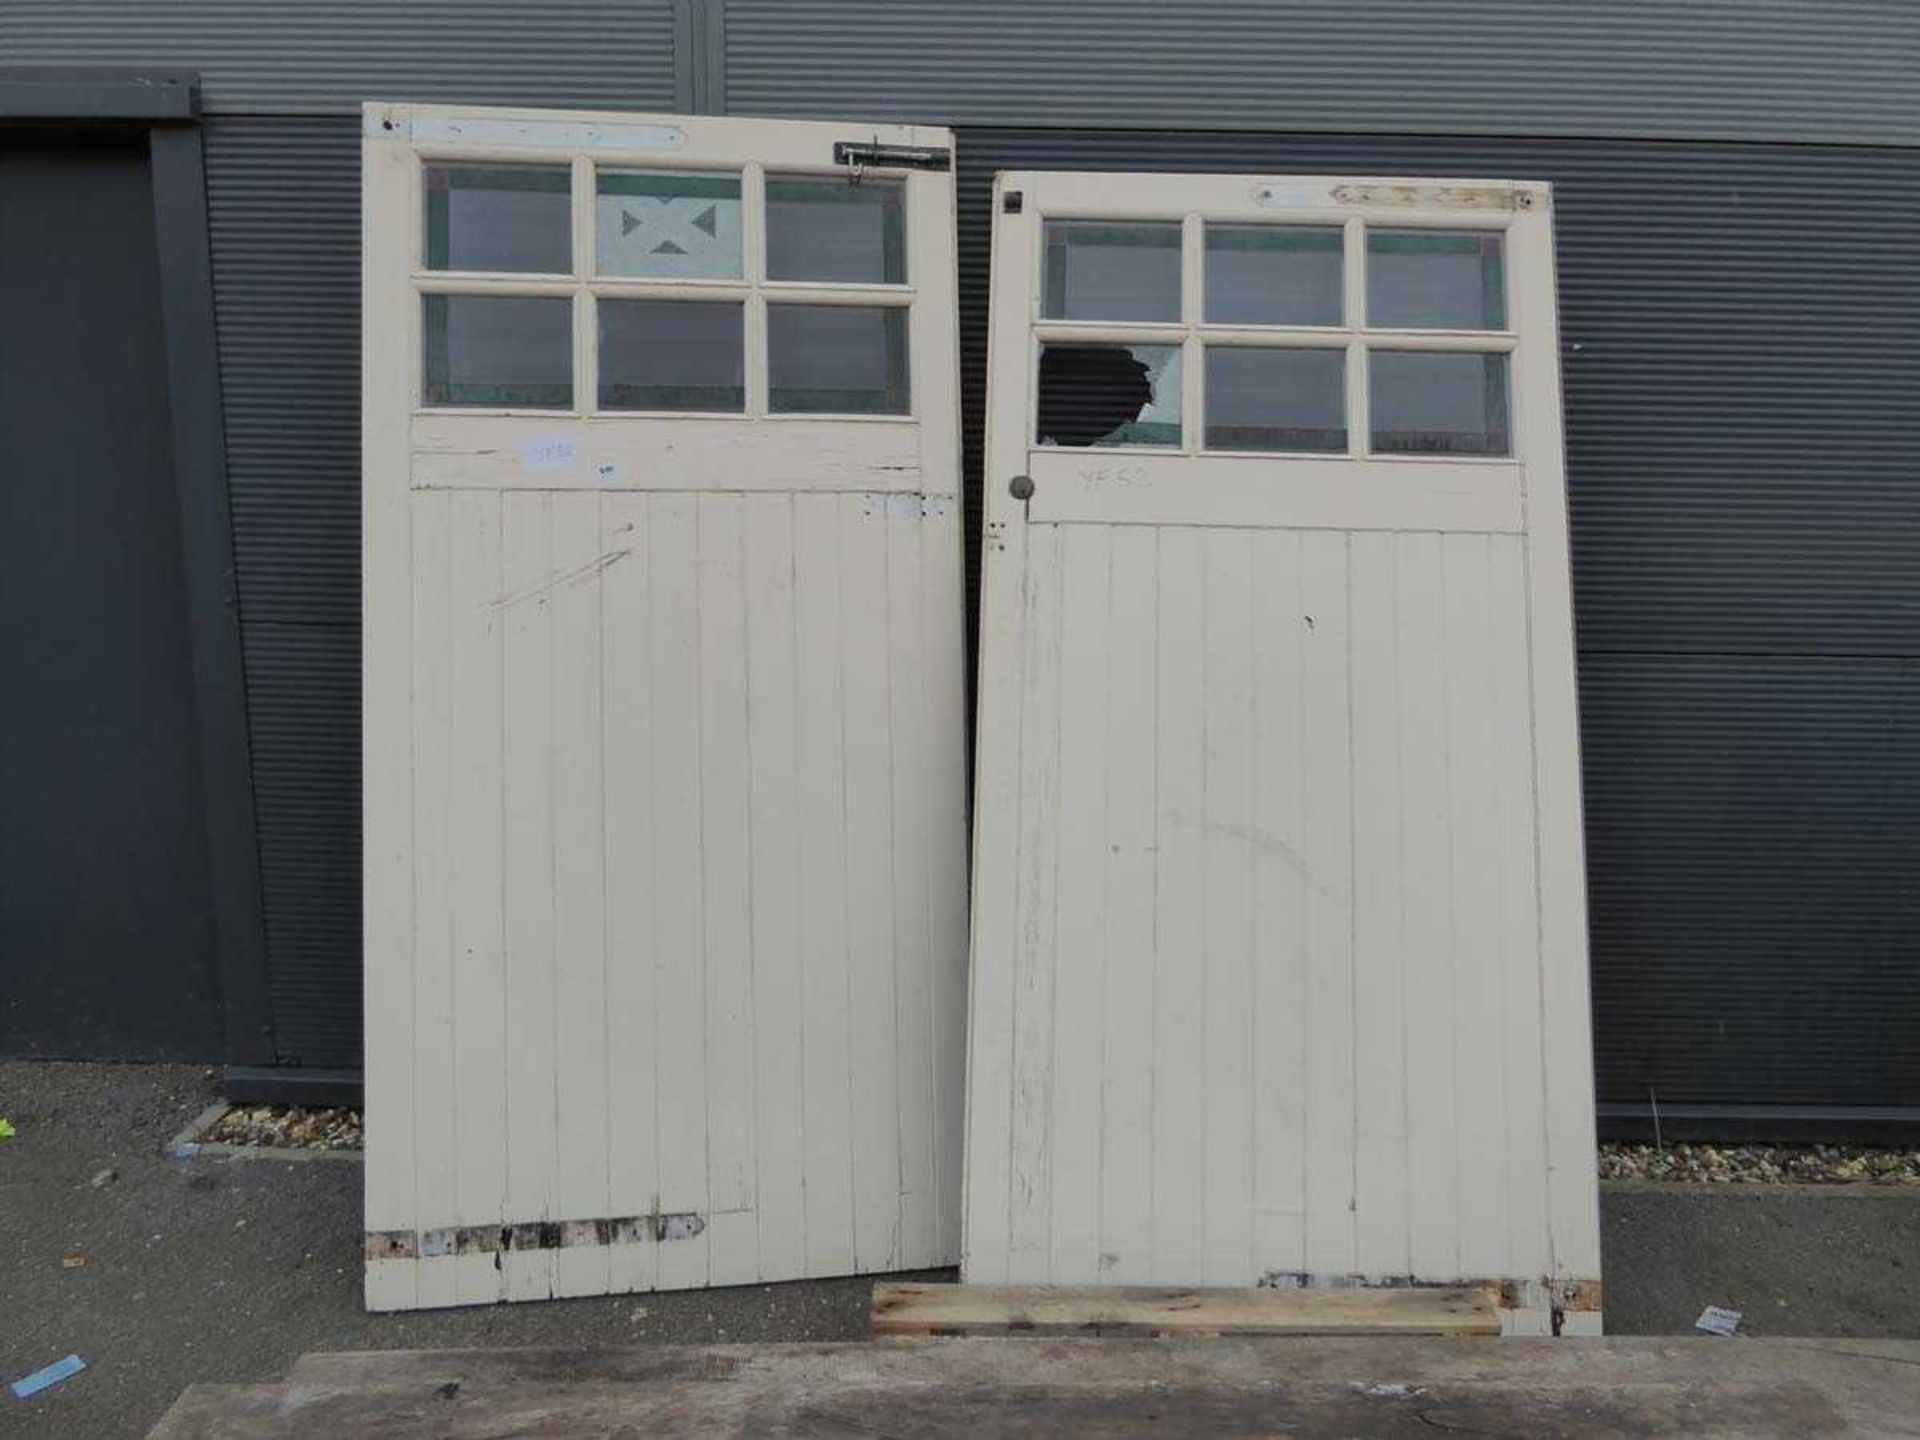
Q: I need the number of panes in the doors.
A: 12